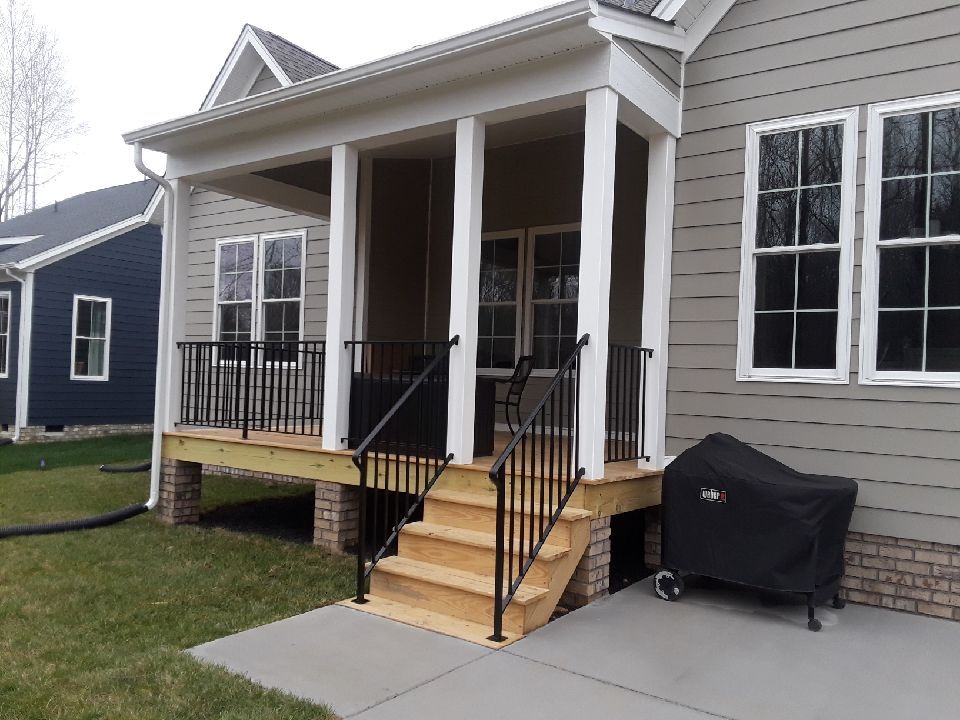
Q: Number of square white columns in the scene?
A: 5